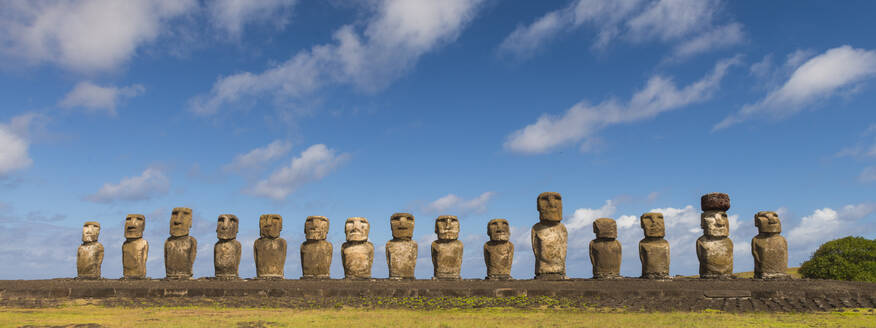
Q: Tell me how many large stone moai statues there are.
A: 15